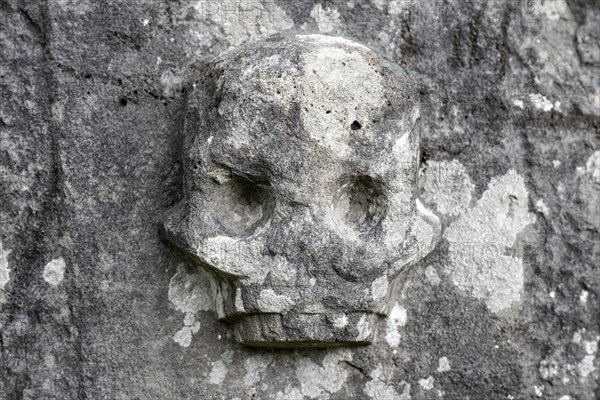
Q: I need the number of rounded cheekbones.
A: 2